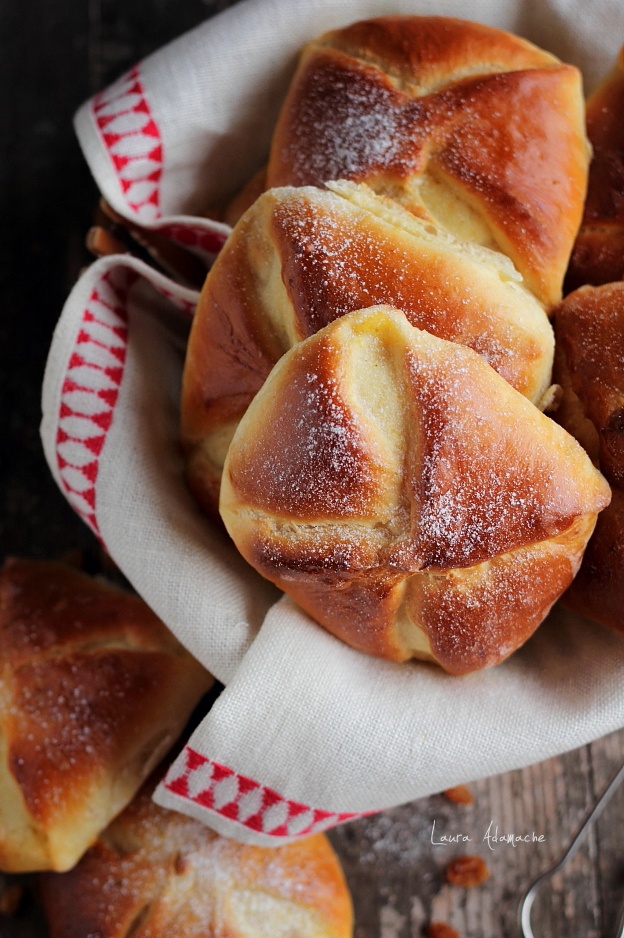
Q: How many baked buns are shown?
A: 7